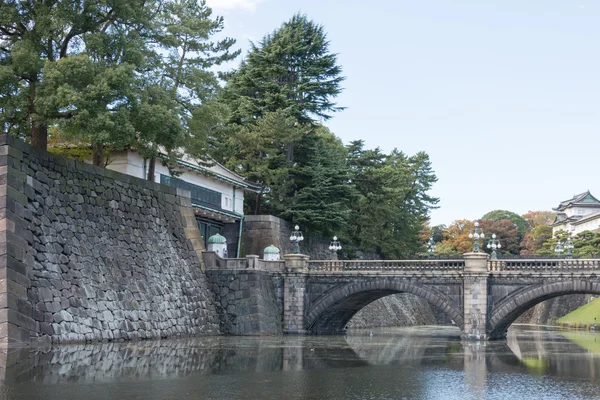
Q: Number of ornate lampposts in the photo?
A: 7